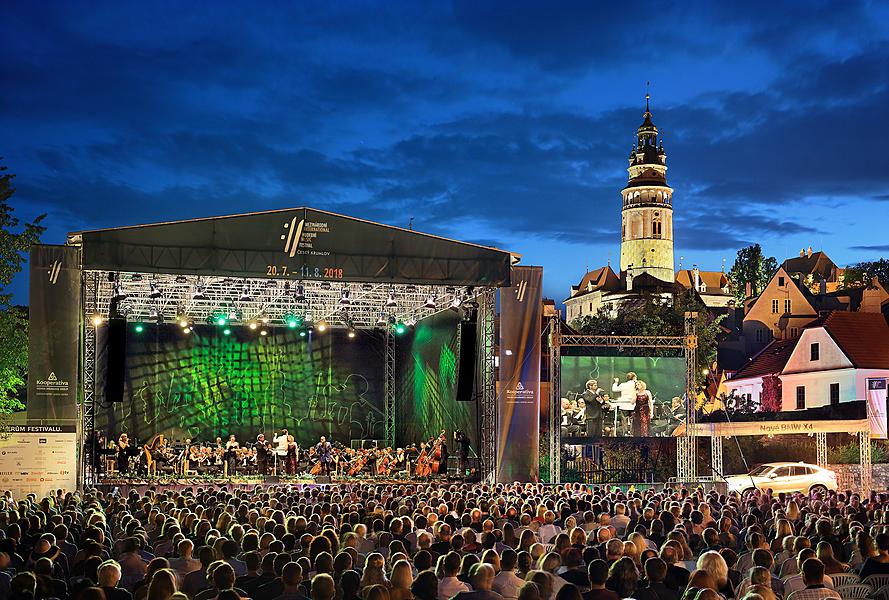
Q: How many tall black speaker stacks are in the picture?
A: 2